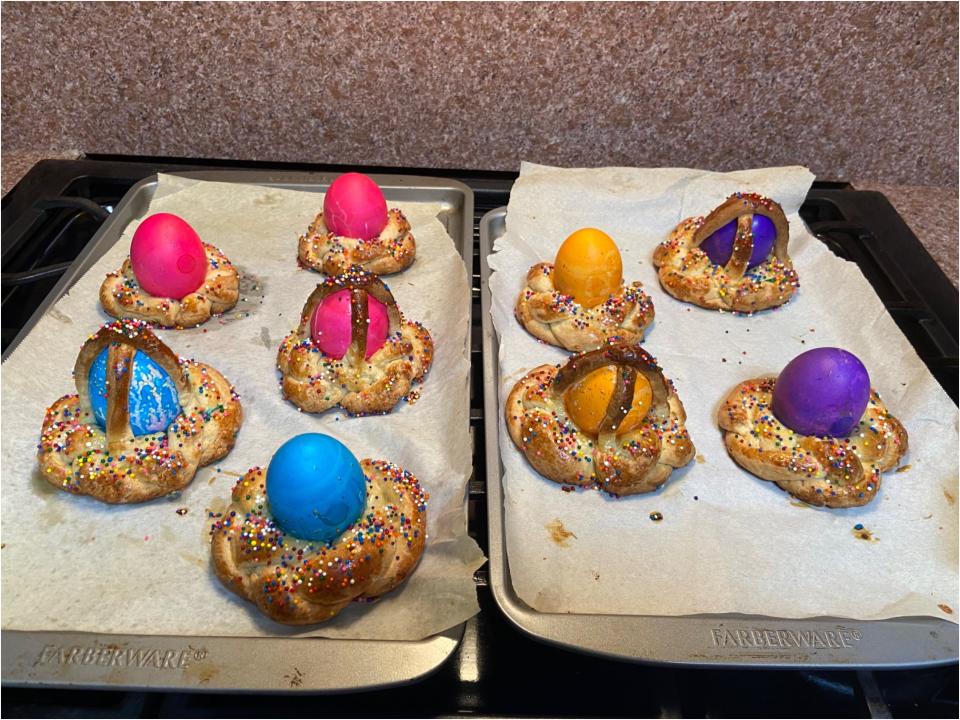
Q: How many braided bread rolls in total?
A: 9